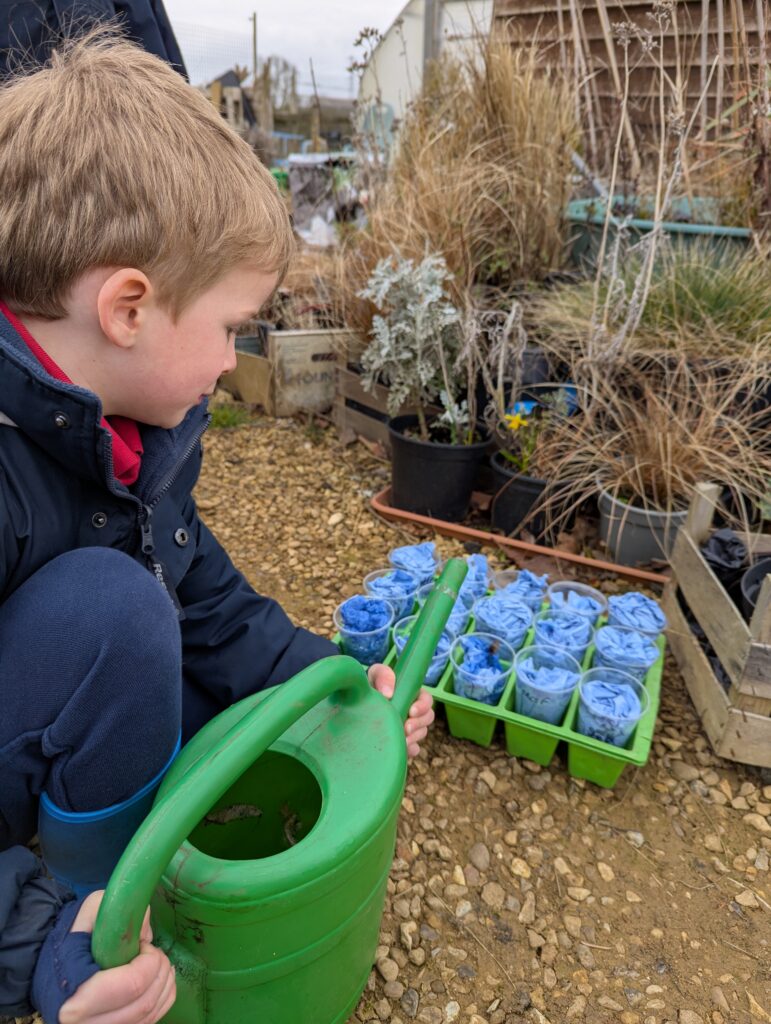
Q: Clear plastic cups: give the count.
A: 15